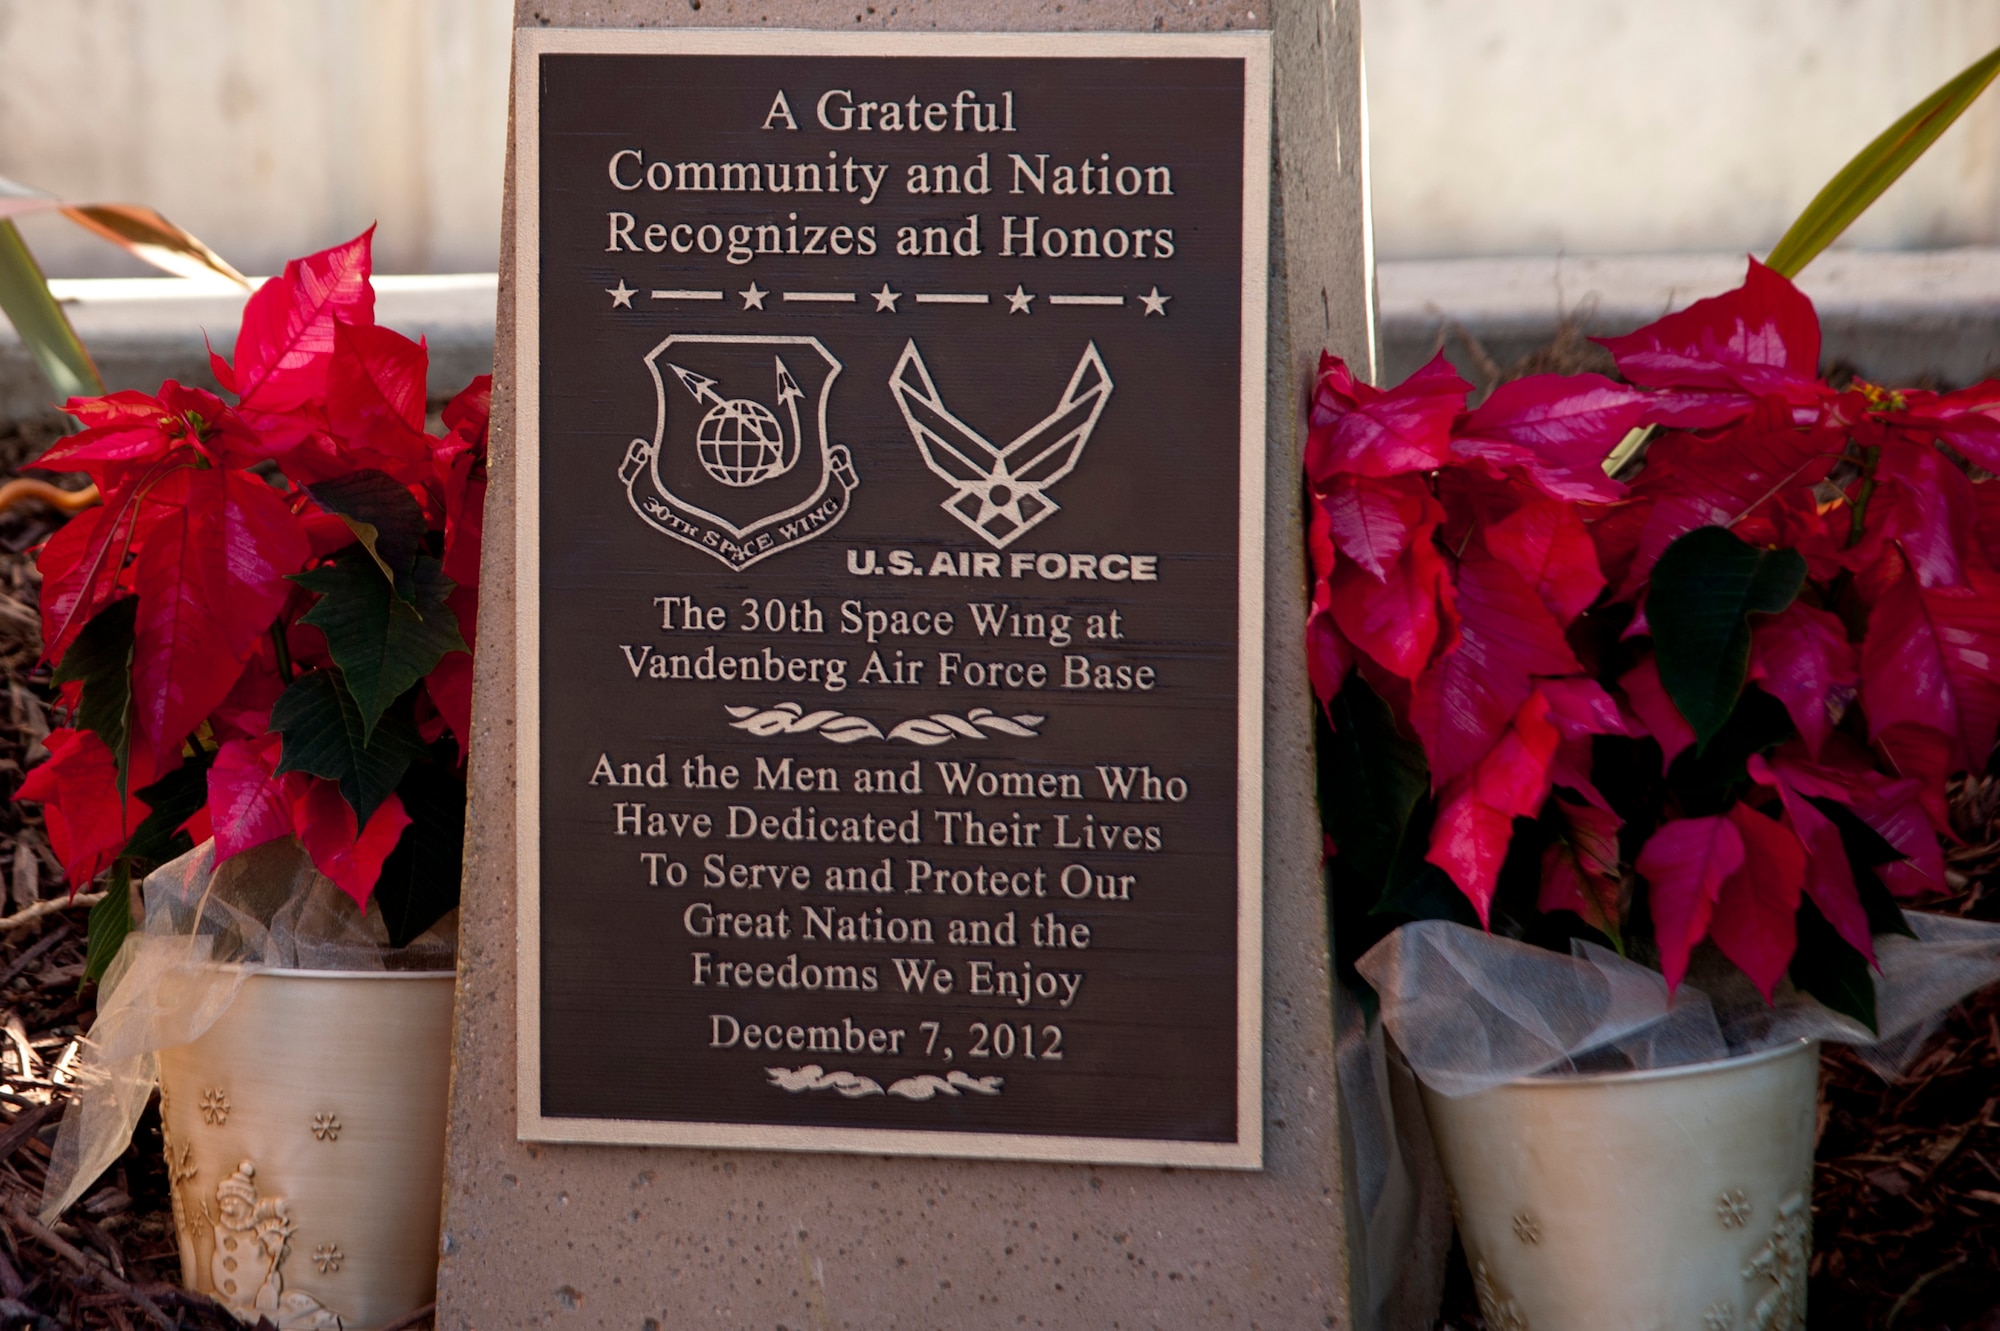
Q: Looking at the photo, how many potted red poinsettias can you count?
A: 2